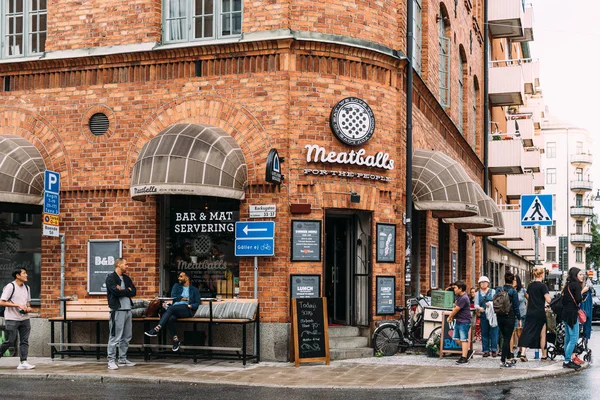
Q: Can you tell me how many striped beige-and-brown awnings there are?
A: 5